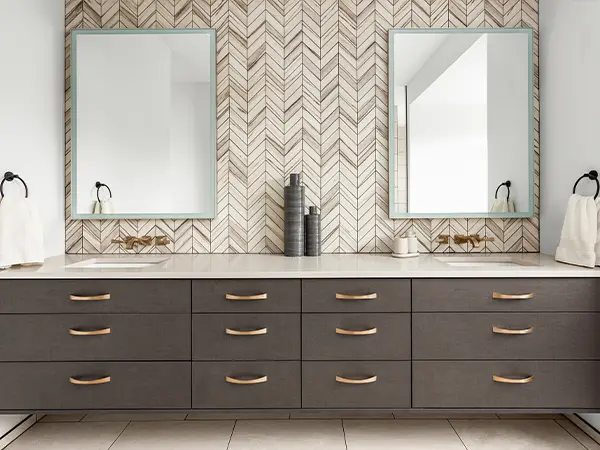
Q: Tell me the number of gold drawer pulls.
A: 12